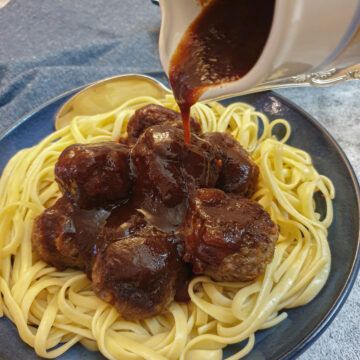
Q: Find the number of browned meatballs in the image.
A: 7